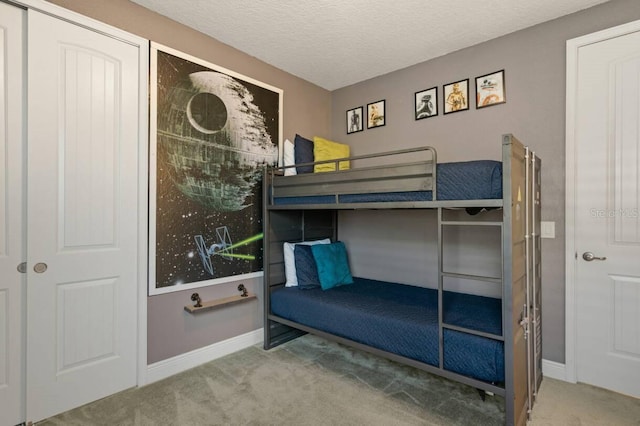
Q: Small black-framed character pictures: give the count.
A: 5